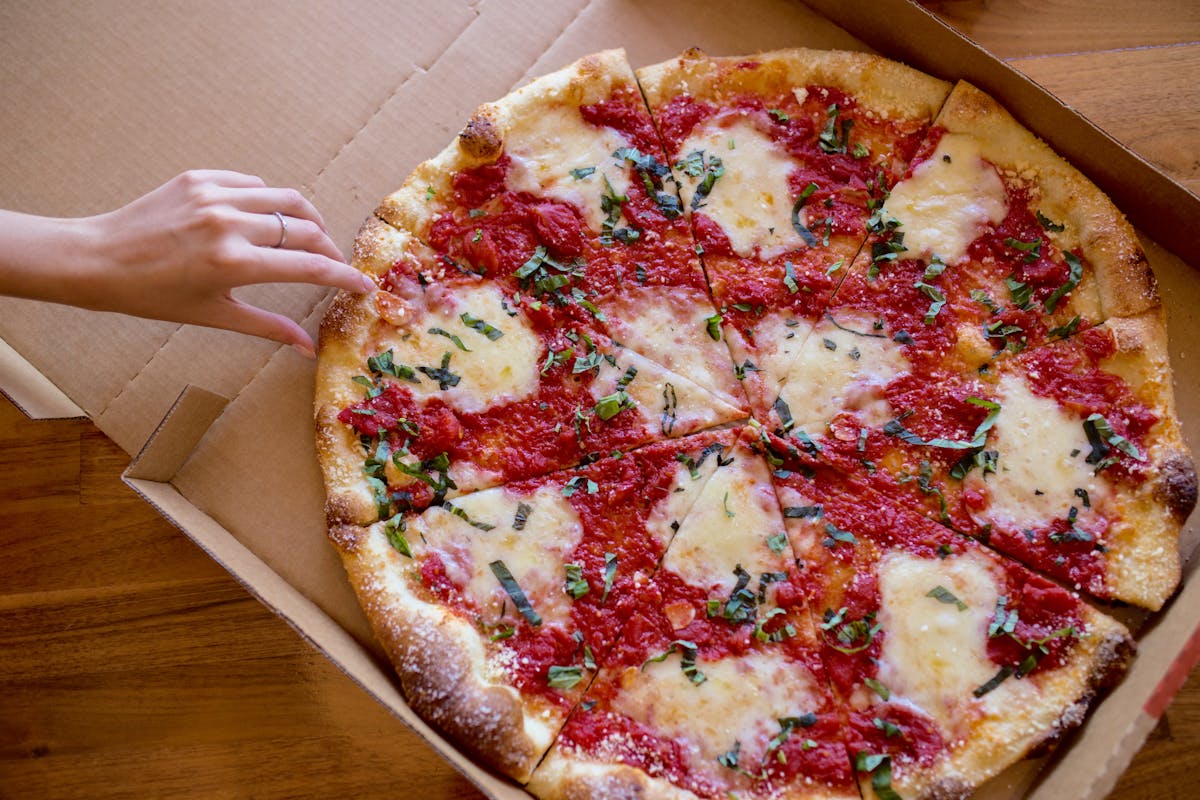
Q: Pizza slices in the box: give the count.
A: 8